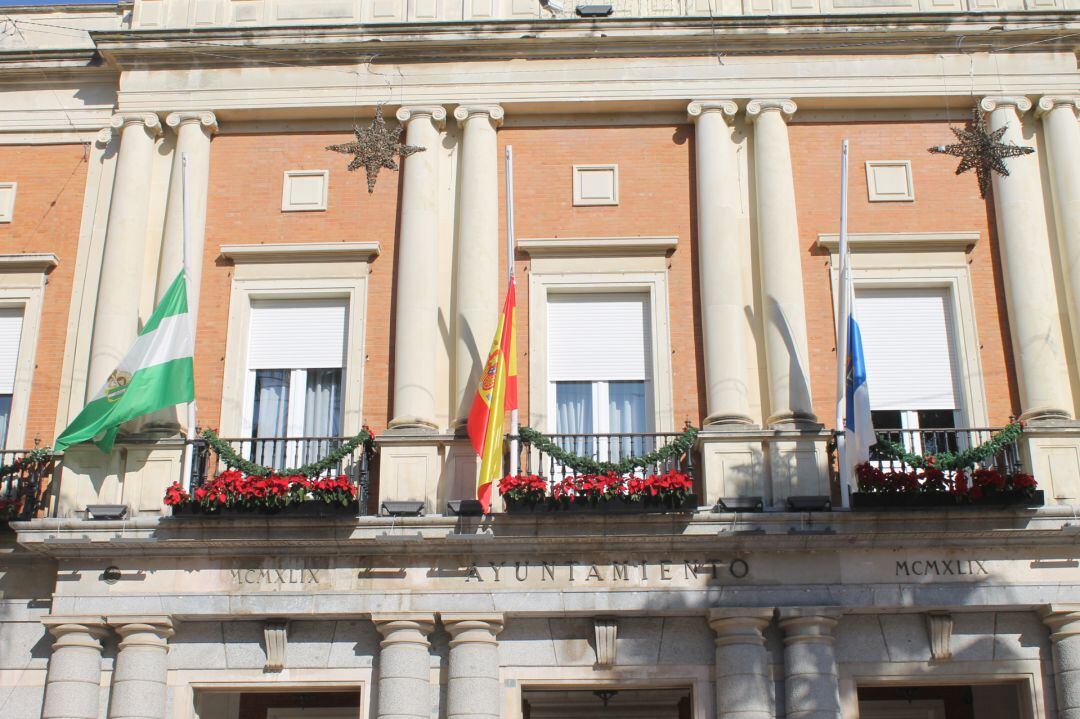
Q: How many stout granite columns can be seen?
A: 7